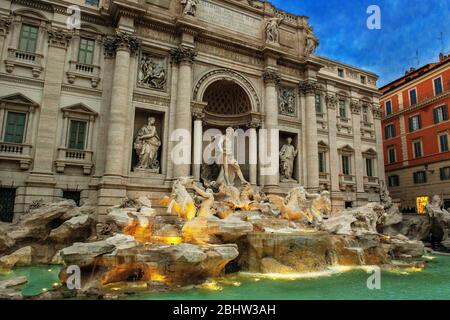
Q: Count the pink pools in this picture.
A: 0